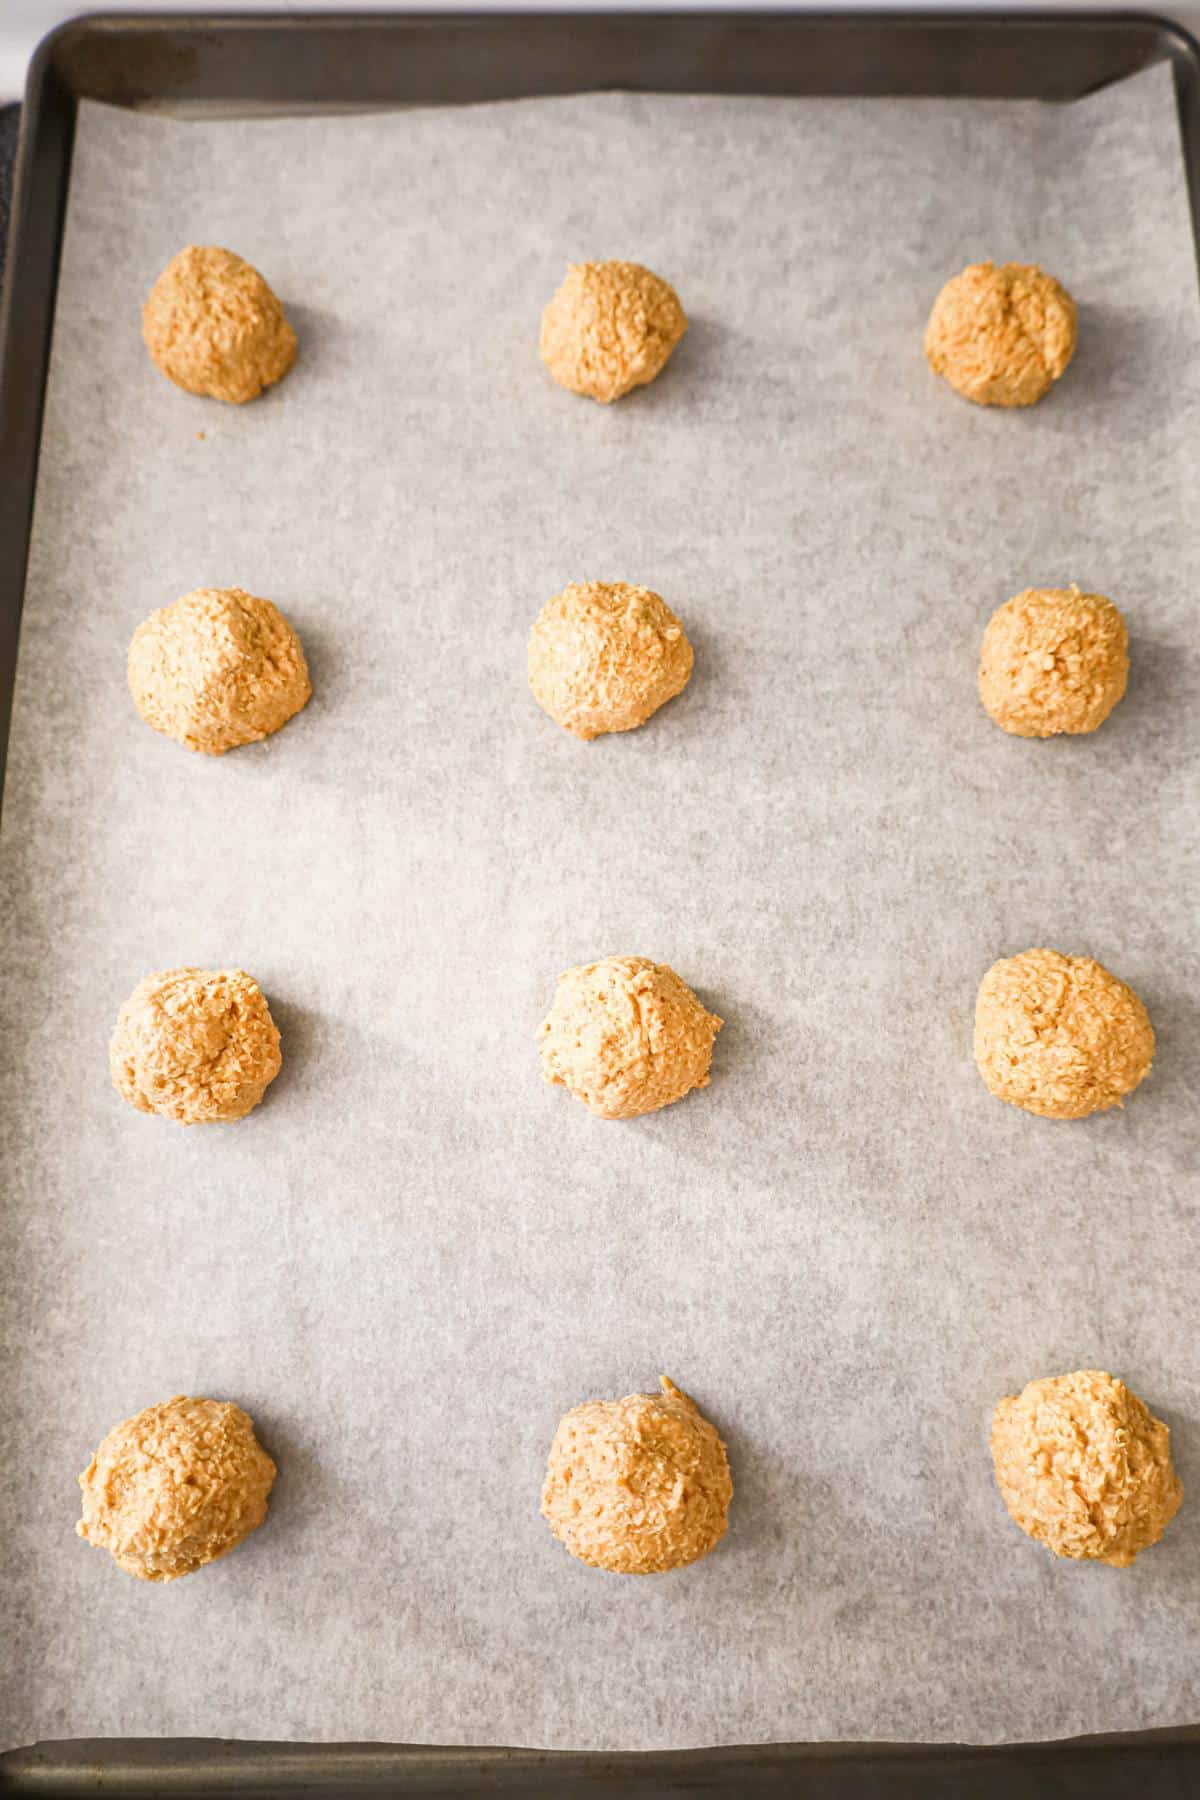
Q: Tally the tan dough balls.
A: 12